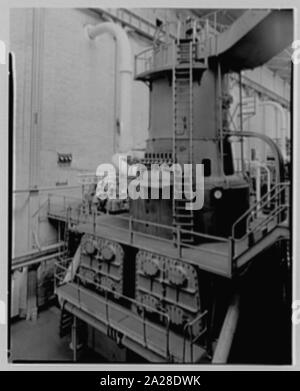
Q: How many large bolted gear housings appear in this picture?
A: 2